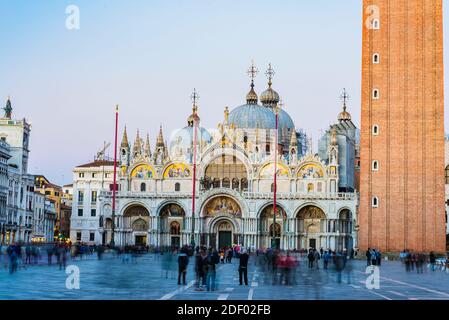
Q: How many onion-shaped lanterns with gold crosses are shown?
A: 4